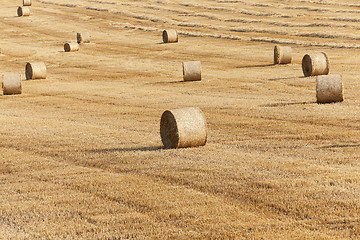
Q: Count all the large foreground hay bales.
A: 1